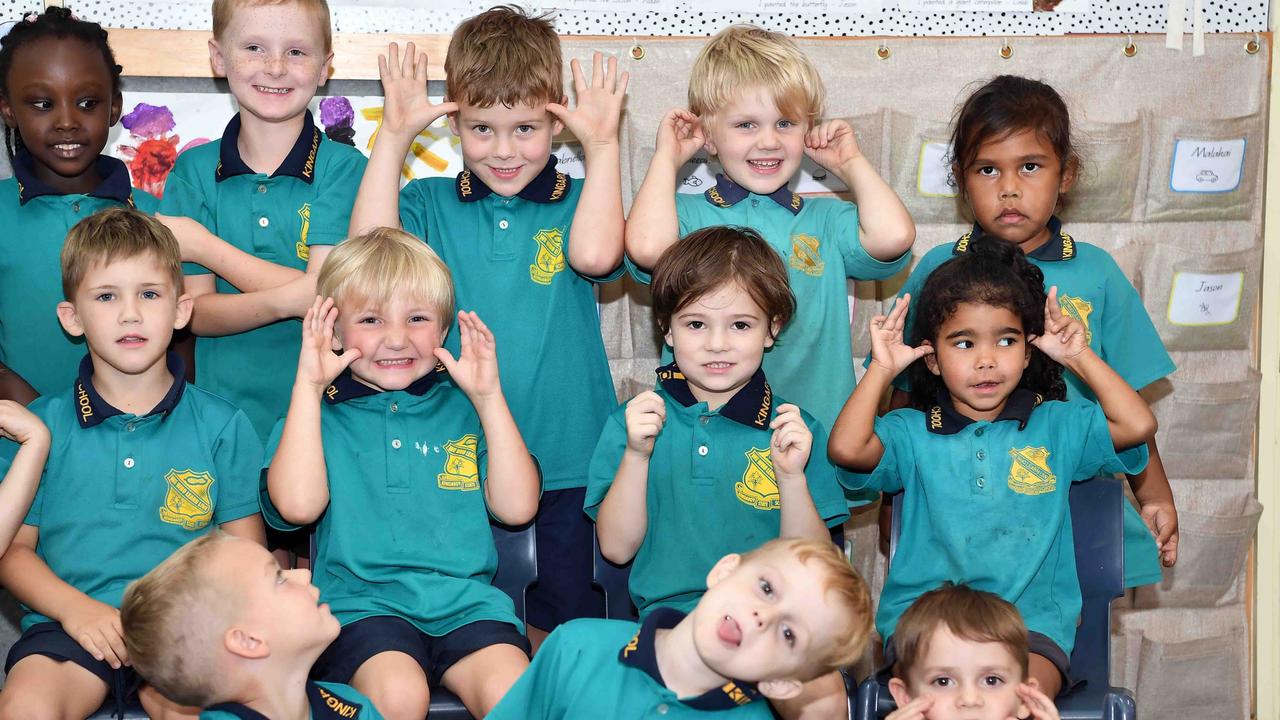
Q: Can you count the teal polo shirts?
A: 11